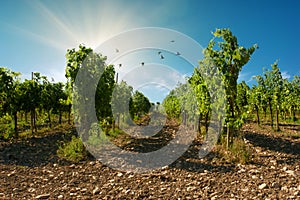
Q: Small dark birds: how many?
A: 7